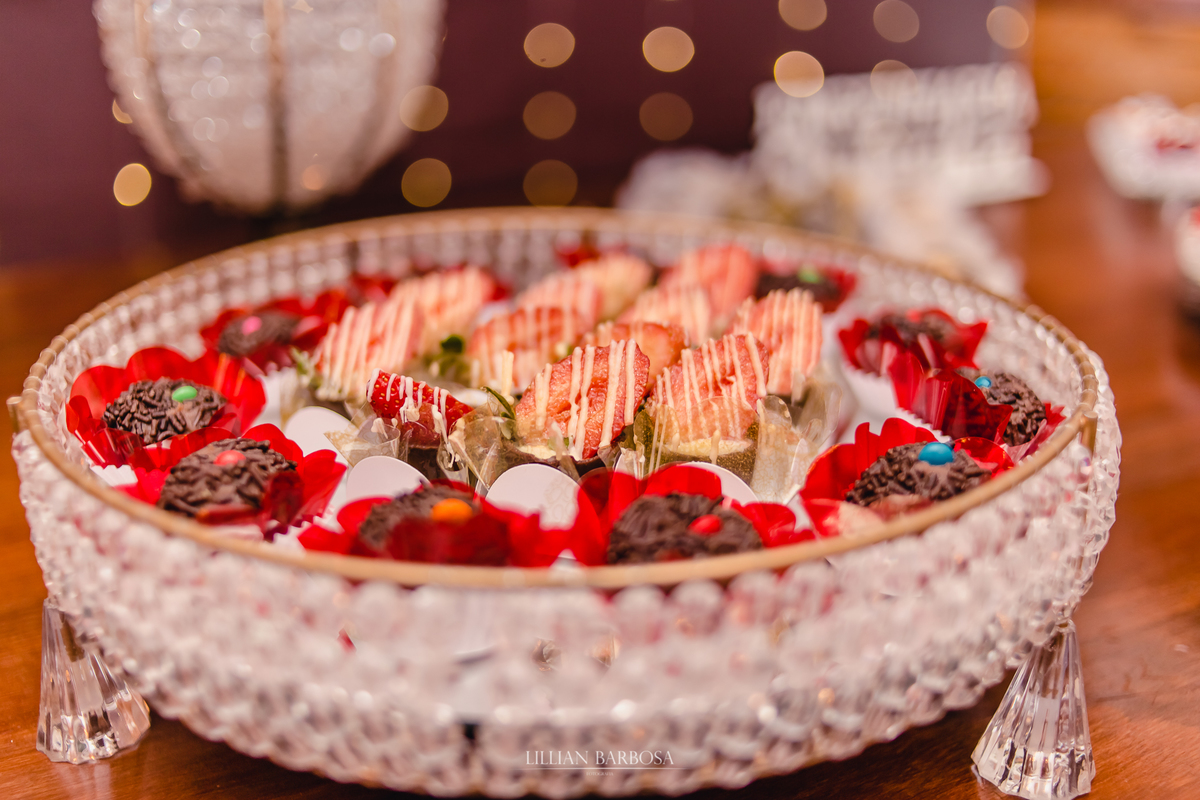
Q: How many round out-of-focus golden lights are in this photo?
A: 13